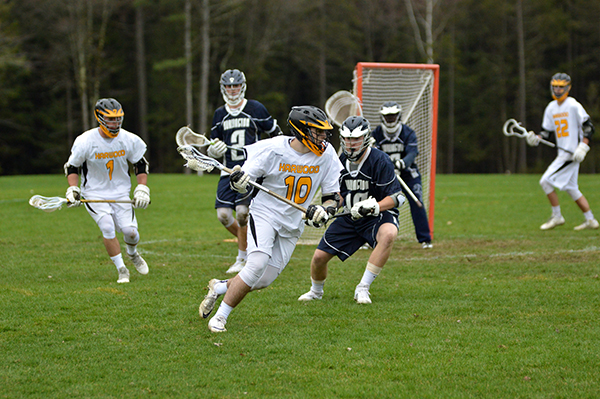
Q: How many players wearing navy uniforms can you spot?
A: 3